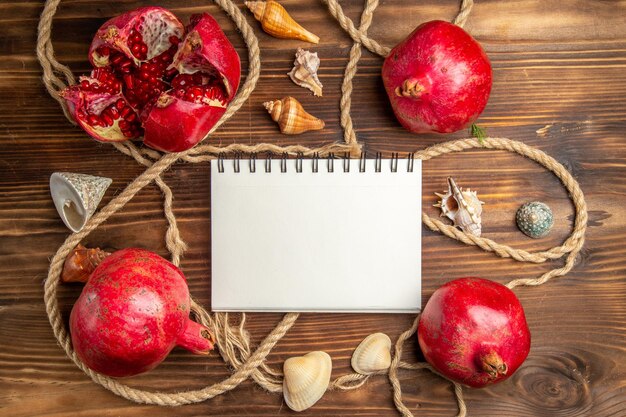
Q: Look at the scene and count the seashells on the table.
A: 9